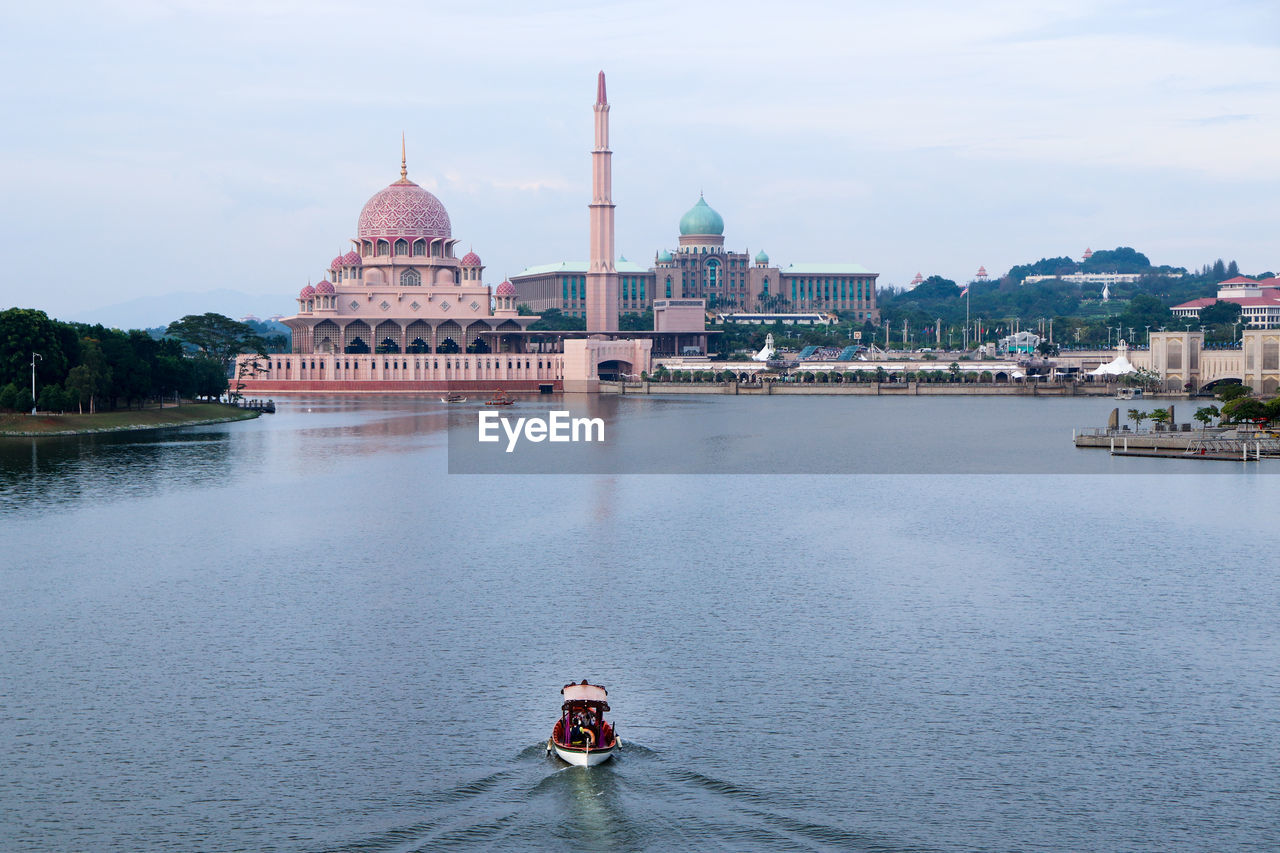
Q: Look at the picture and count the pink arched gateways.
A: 1